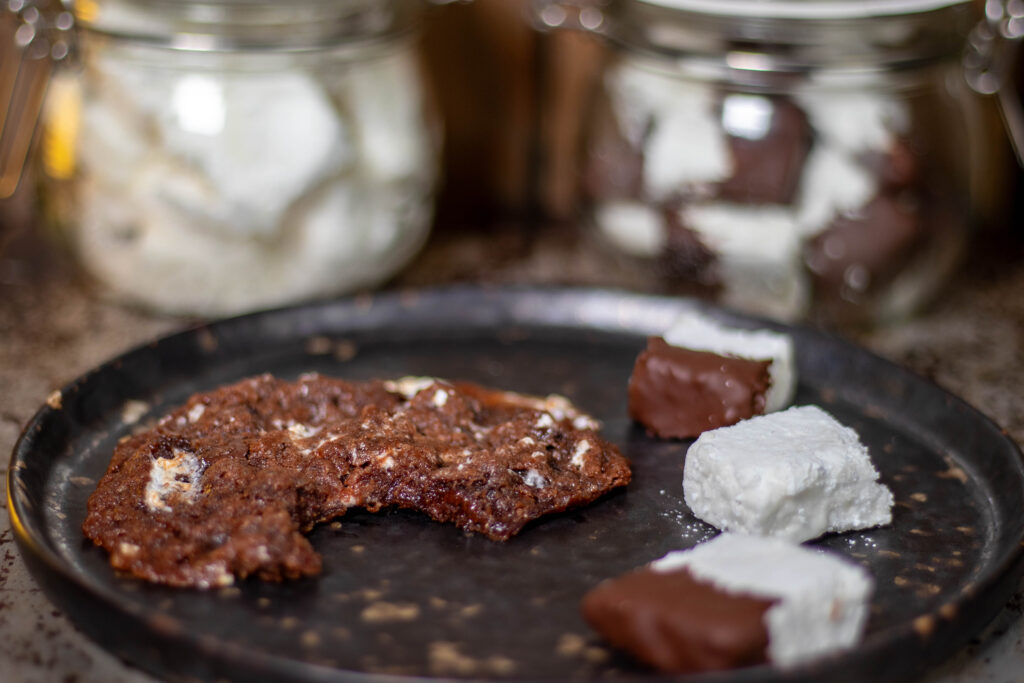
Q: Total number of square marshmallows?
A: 3